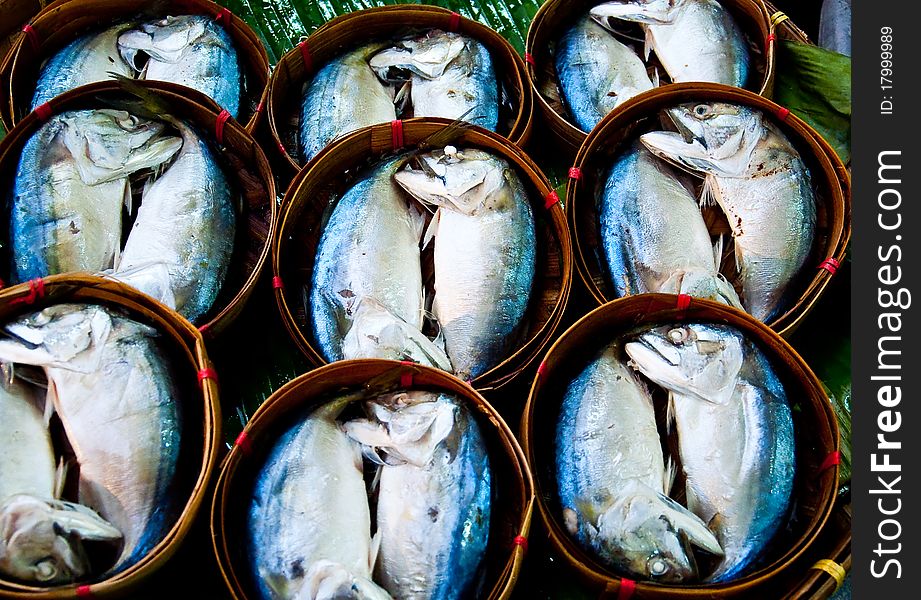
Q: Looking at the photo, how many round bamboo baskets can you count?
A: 9